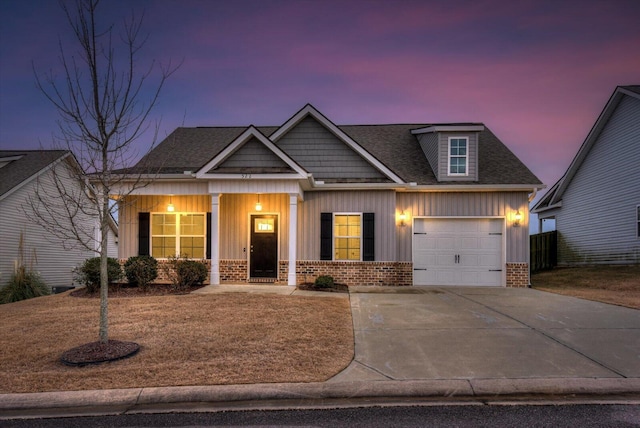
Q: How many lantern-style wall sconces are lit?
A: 2